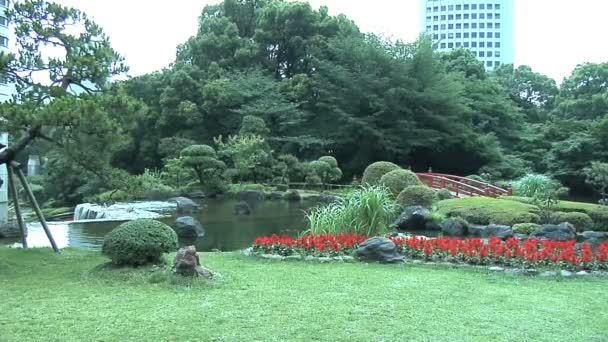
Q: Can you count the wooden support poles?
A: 2